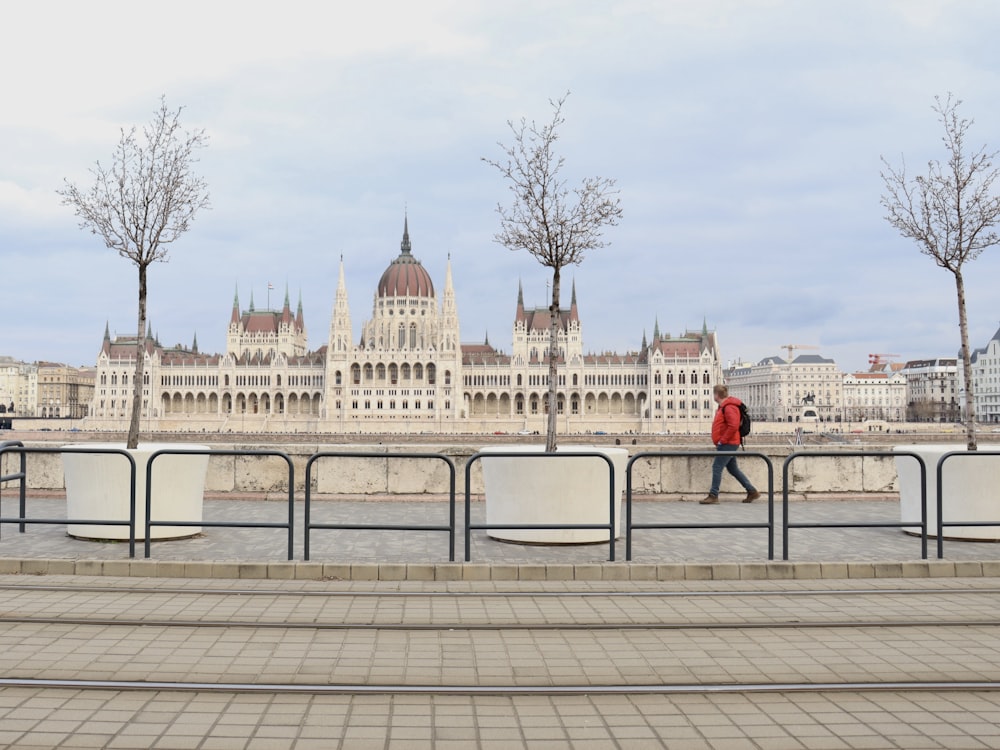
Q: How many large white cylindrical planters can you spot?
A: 3